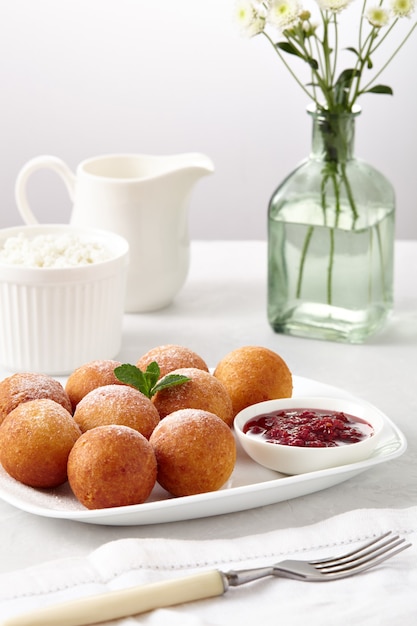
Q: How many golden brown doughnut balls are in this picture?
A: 9